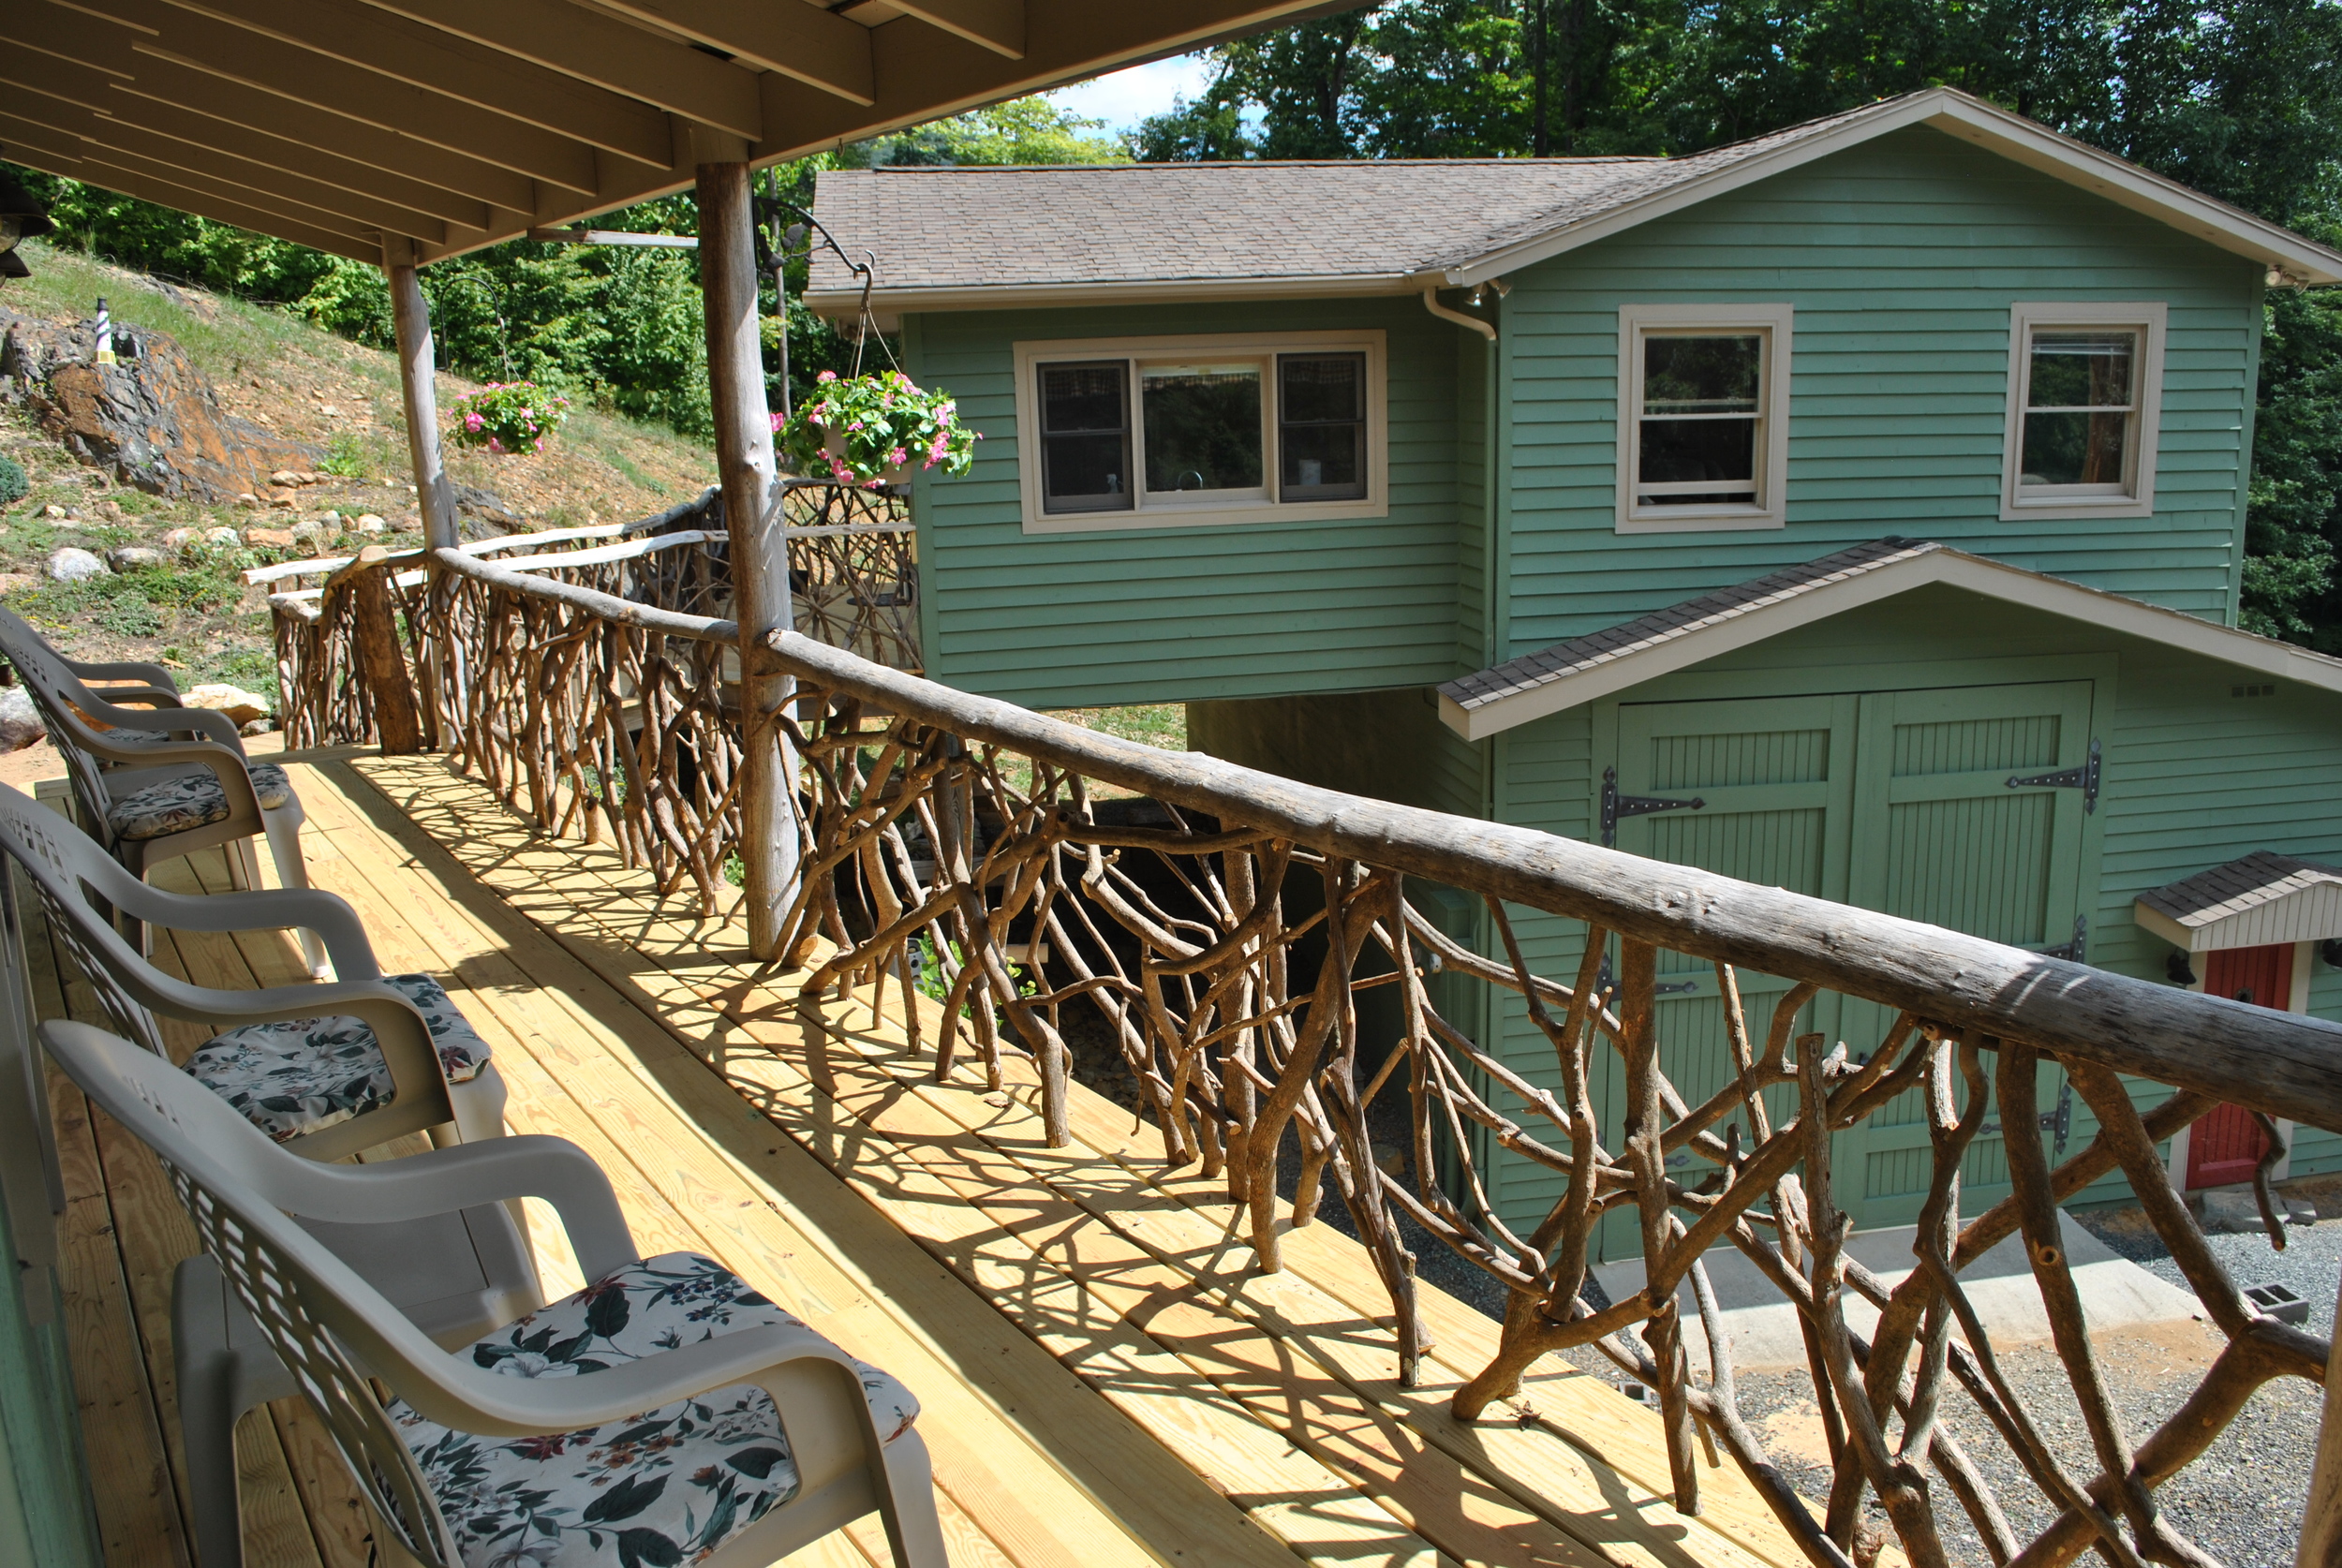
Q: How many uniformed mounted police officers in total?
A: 0